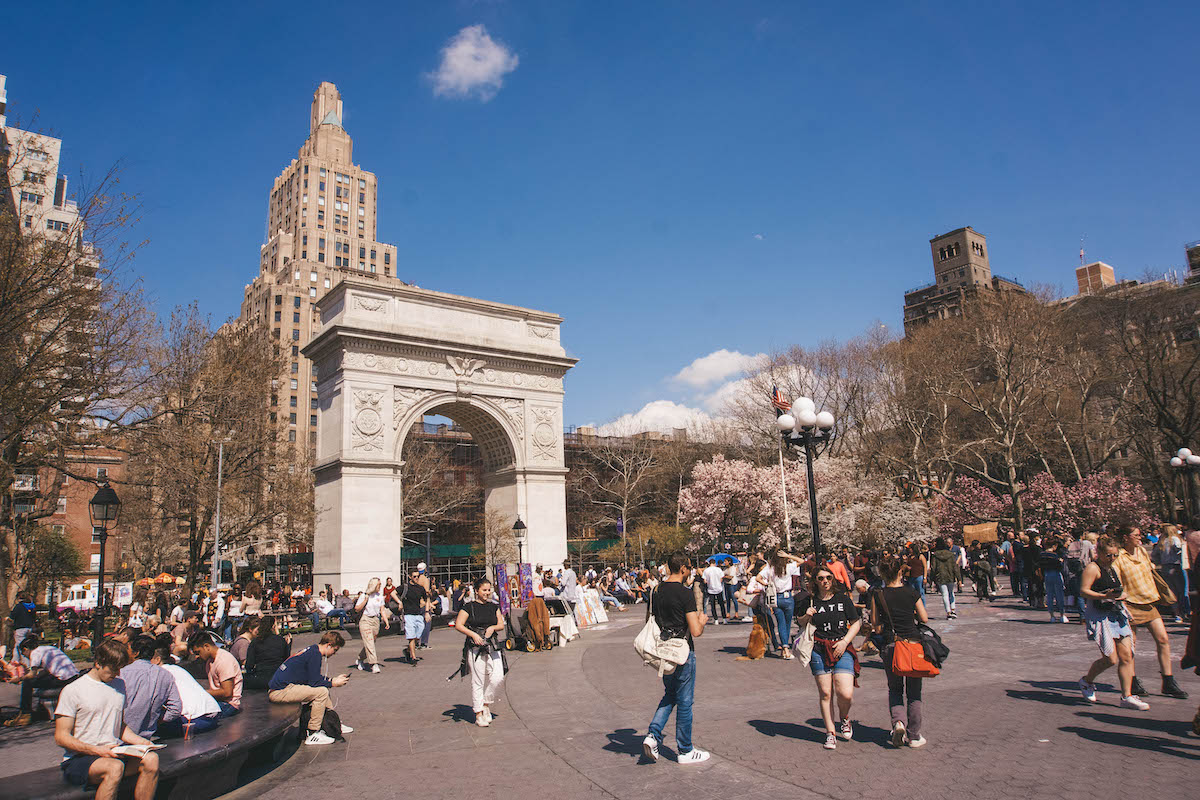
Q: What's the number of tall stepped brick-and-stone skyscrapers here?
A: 1